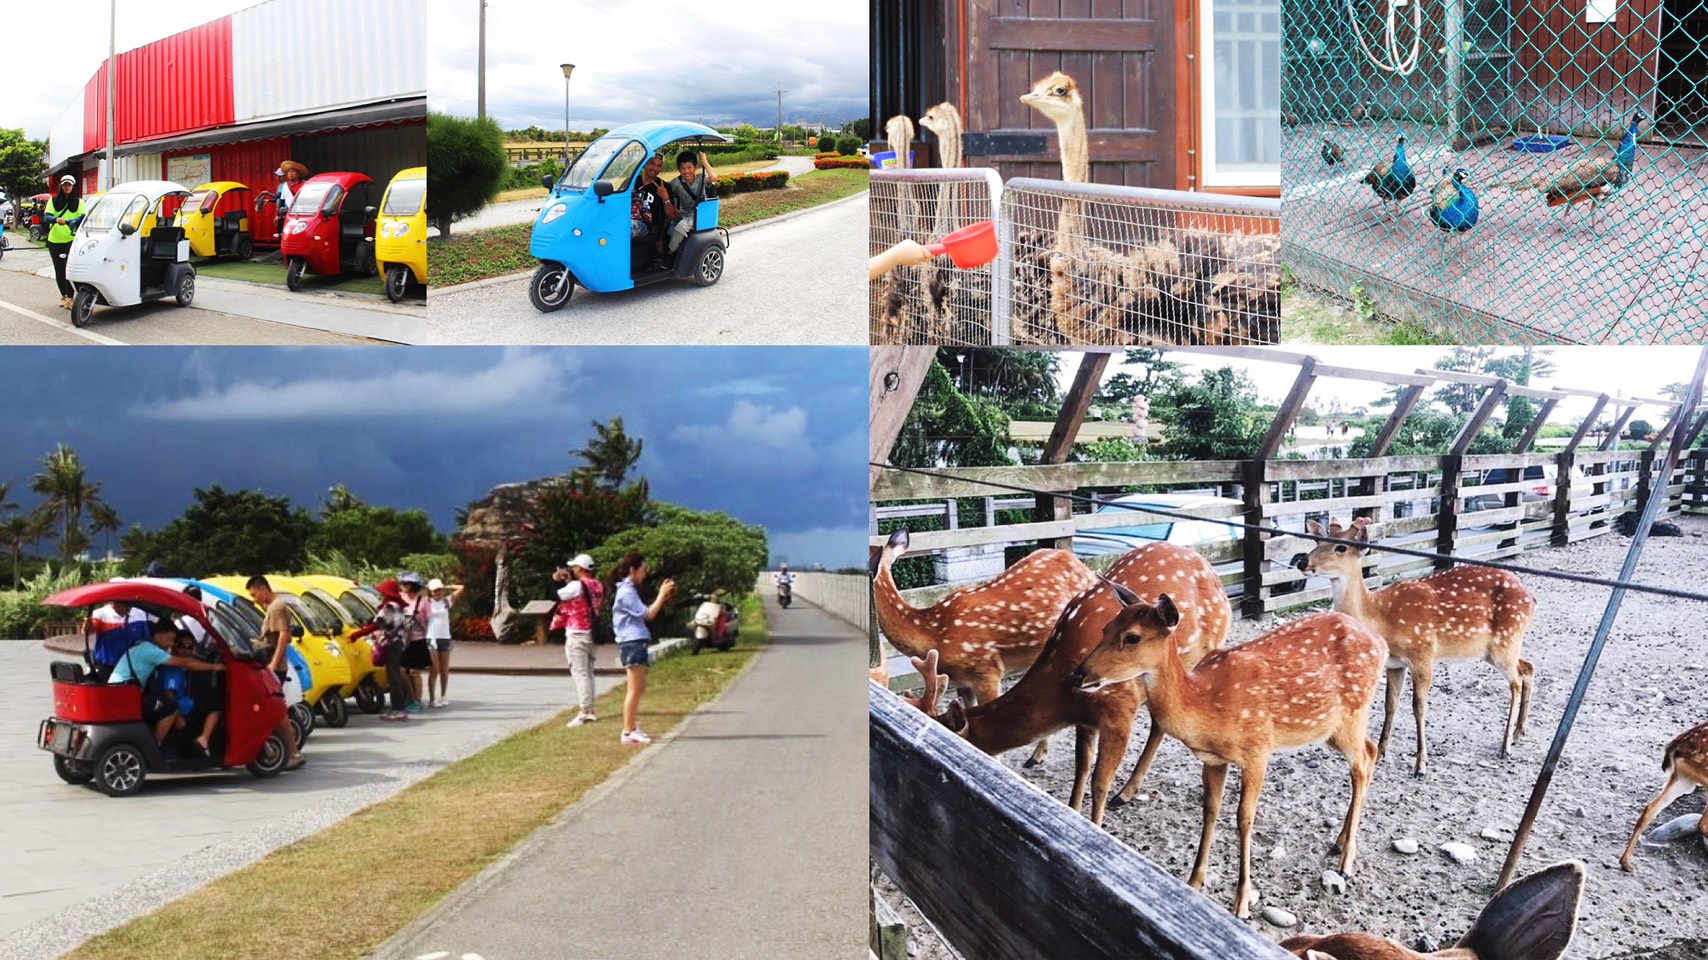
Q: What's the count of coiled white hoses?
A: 1